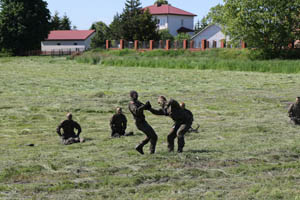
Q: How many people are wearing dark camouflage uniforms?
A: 6